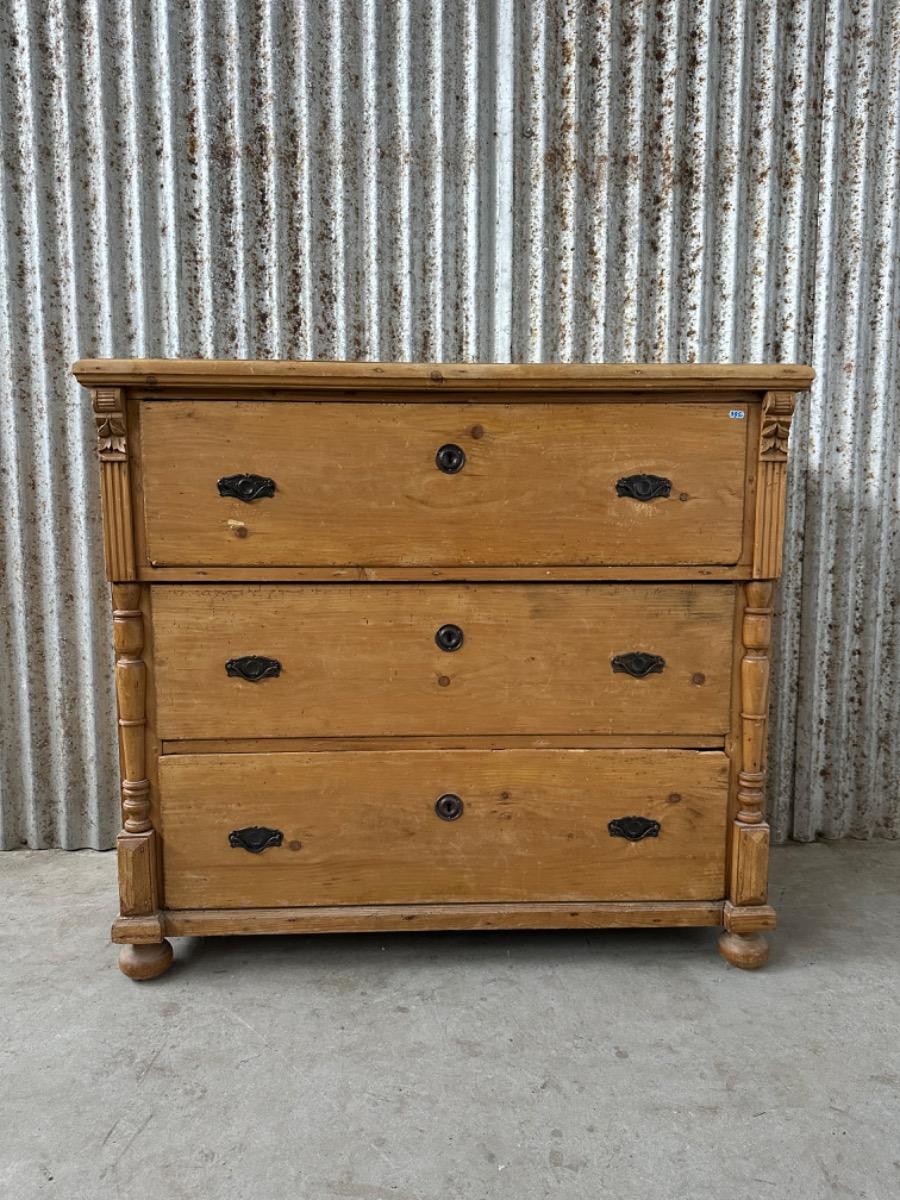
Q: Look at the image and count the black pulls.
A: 6